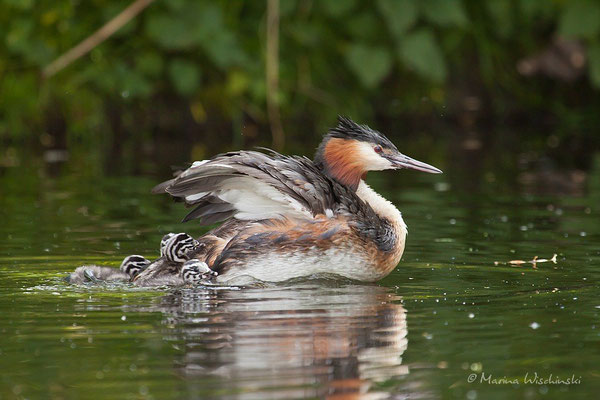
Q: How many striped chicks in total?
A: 4